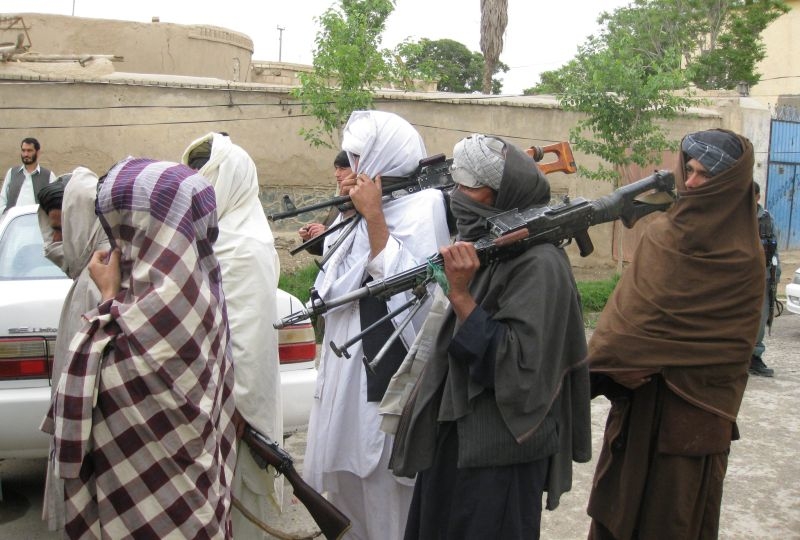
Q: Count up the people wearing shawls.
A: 6